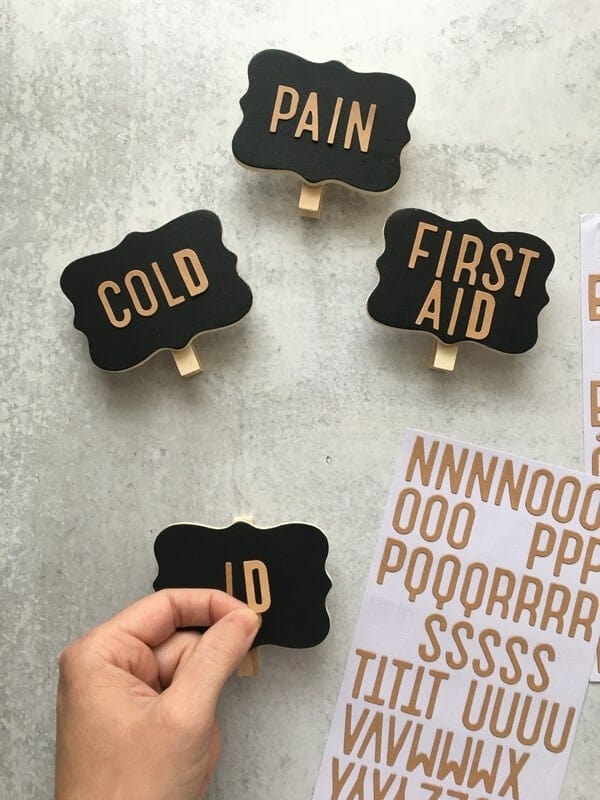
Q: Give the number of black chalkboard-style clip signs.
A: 4